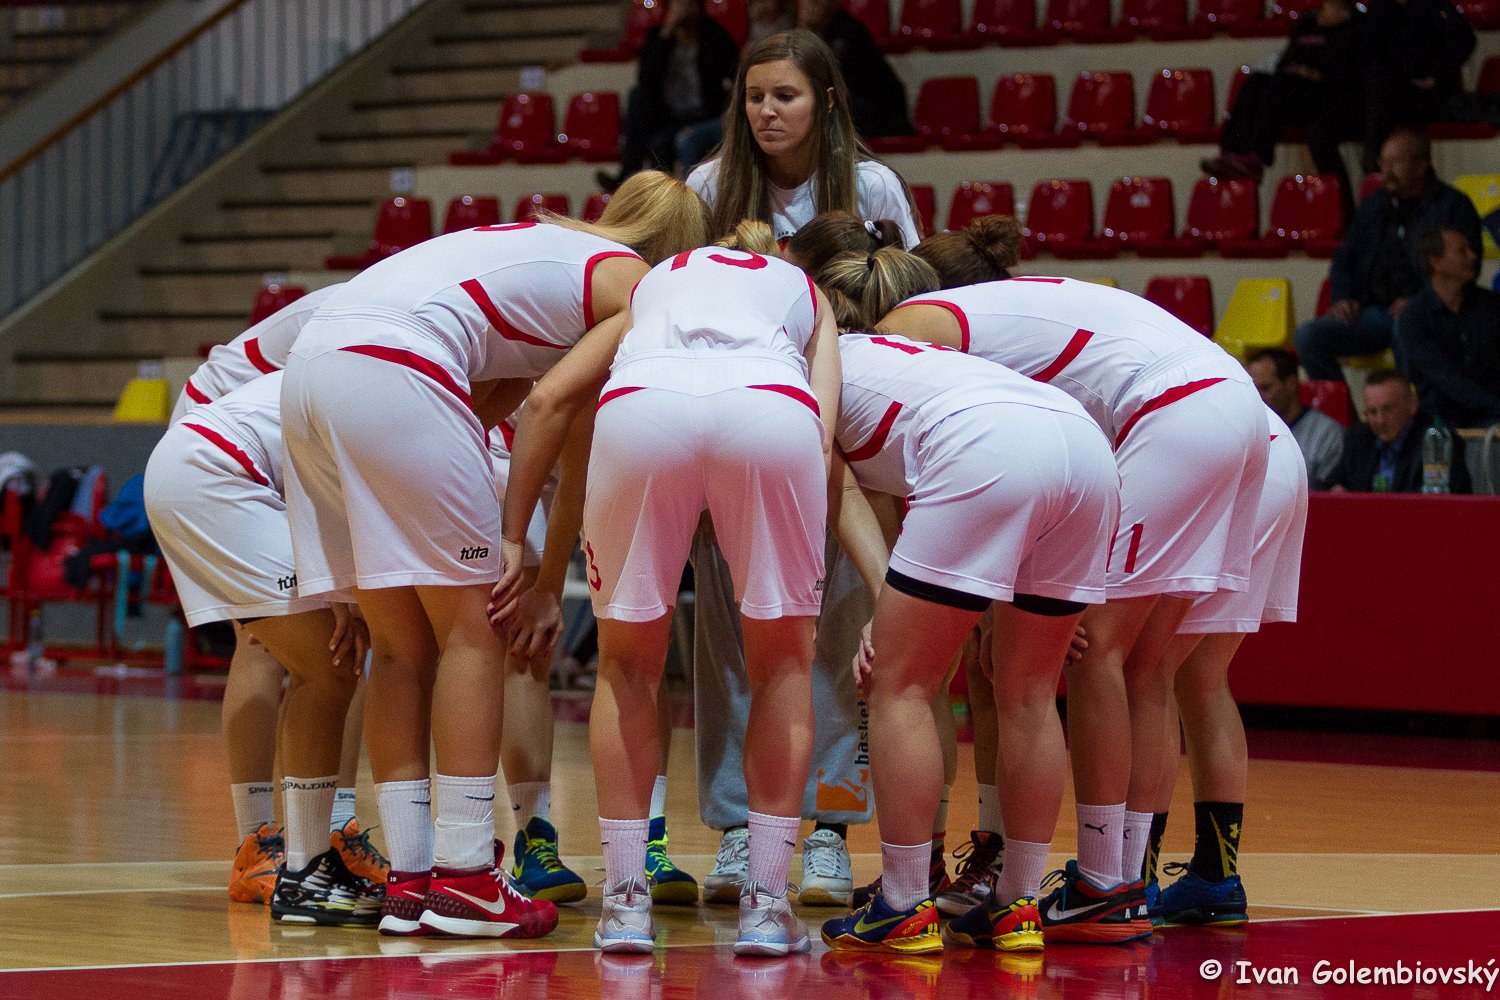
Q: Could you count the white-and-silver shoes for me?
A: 4